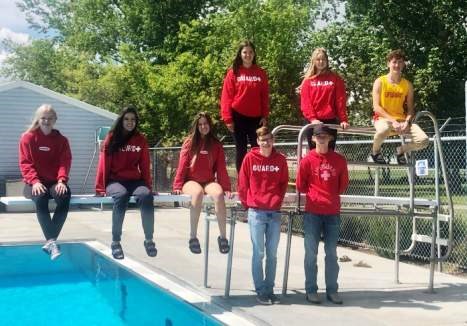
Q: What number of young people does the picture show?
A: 8